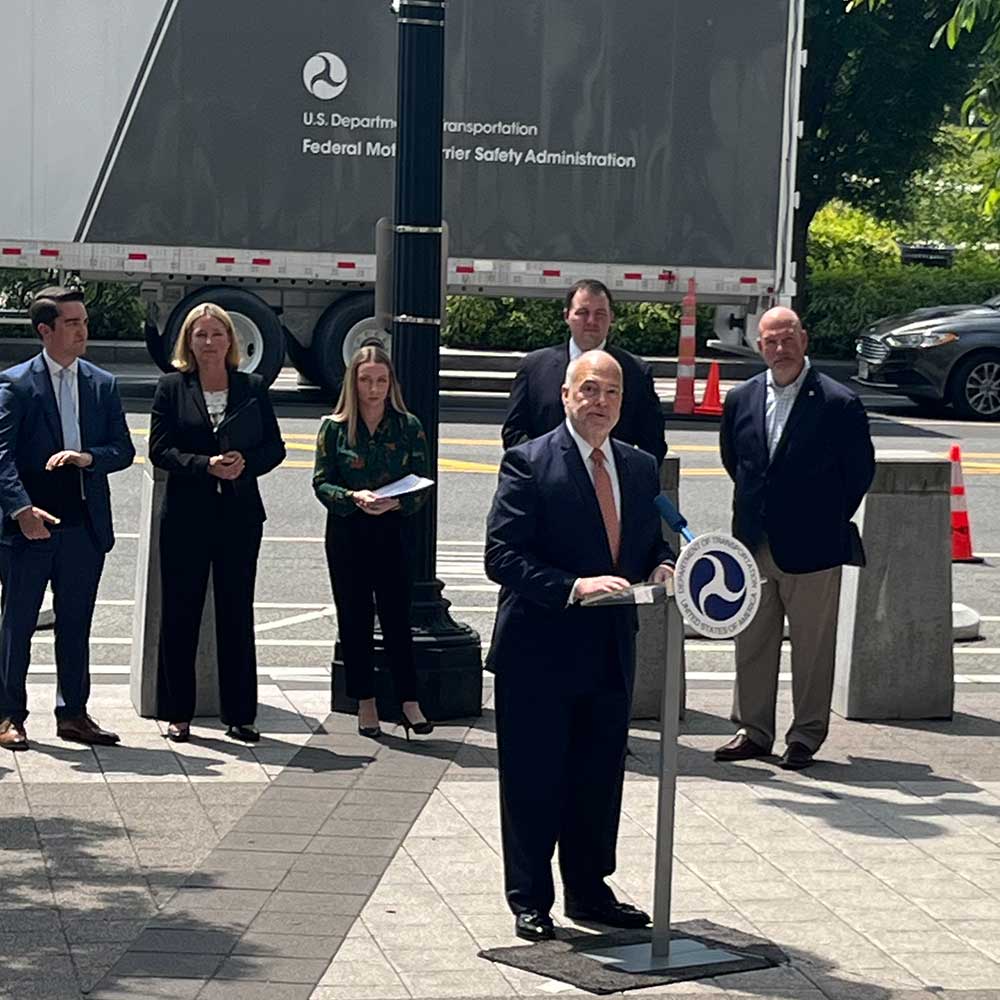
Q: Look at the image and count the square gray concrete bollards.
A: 3